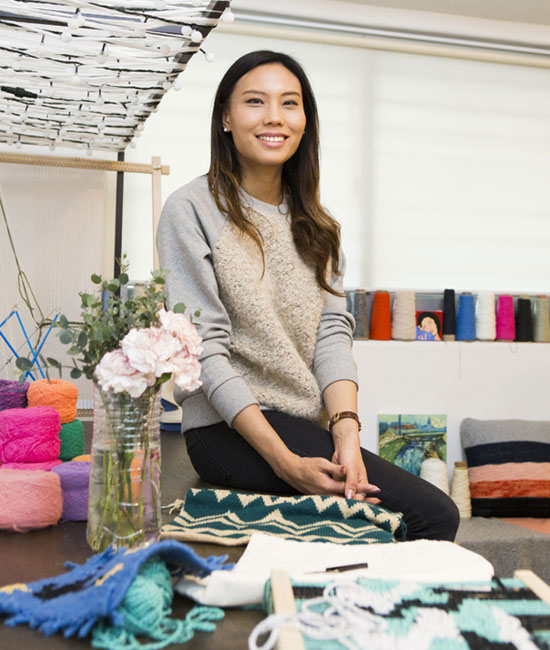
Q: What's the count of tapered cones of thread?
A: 11